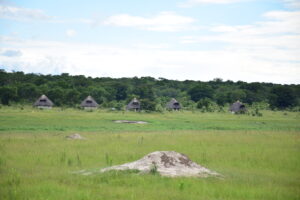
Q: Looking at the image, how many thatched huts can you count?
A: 5